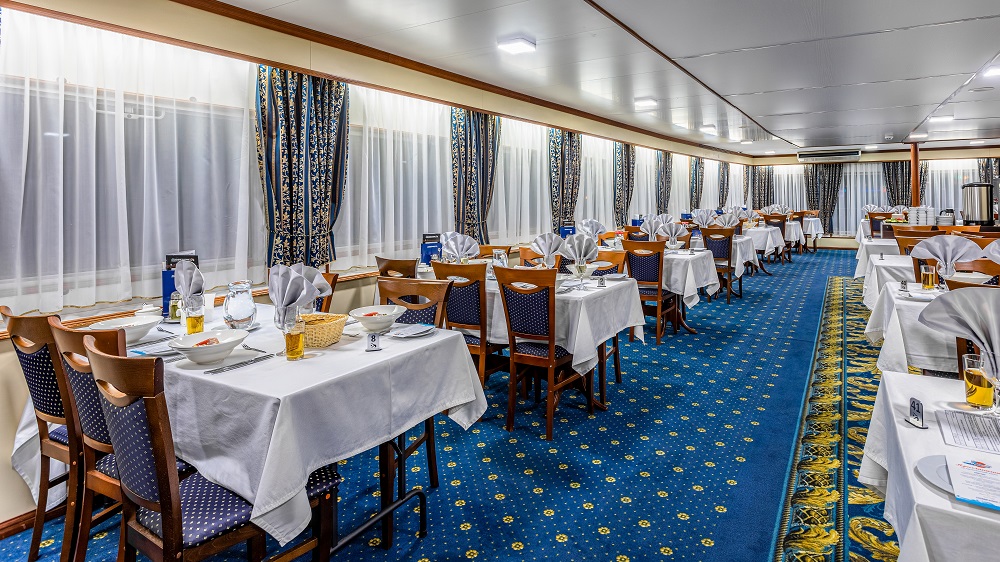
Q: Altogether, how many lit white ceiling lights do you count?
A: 10